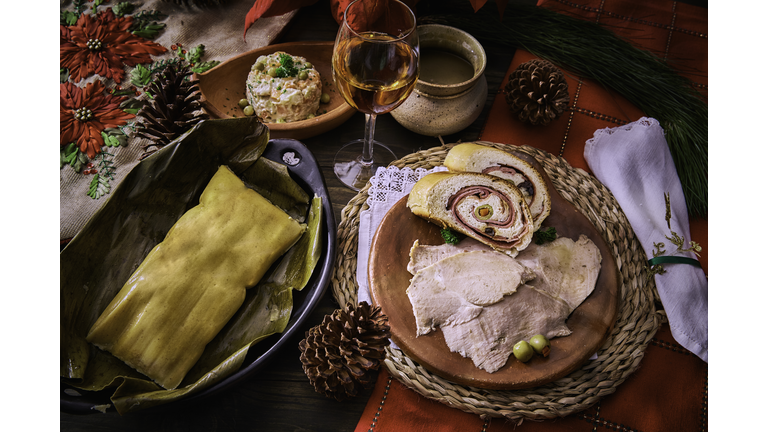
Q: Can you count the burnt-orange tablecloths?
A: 1